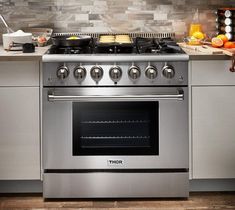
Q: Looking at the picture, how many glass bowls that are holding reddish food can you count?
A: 1